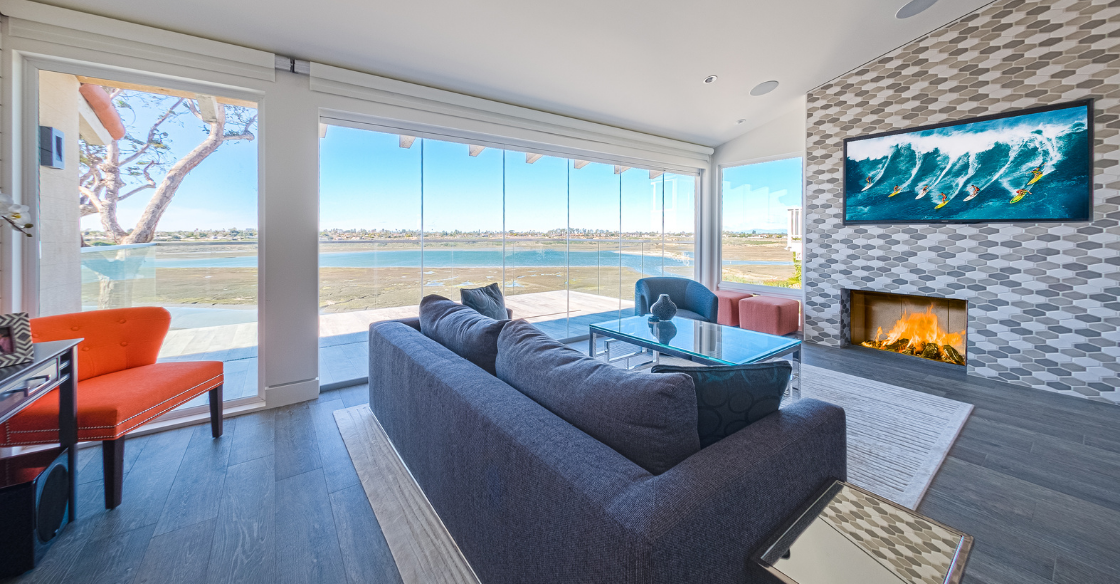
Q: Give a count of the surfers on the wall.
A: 7